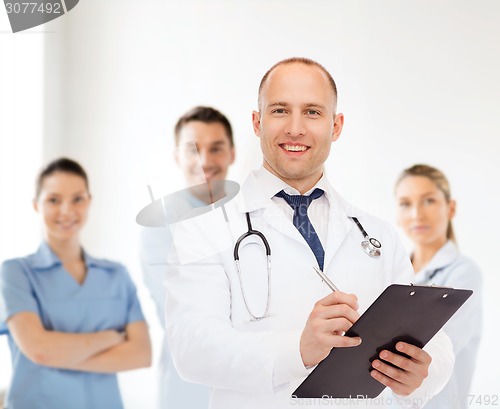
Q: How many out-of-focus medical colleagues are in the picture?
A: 3